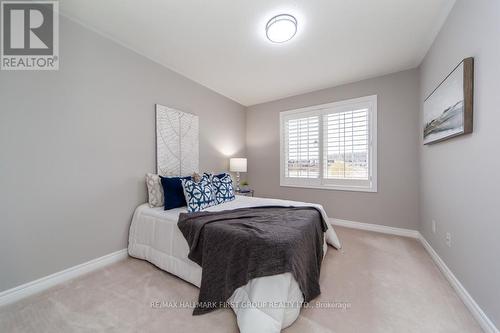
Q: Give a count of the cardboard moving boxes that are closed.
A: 0